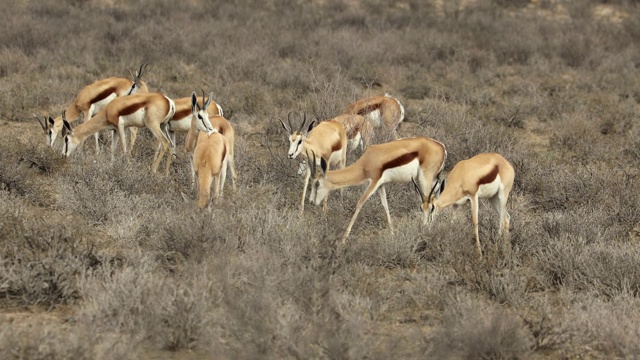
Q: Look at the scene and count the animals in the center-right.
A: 5